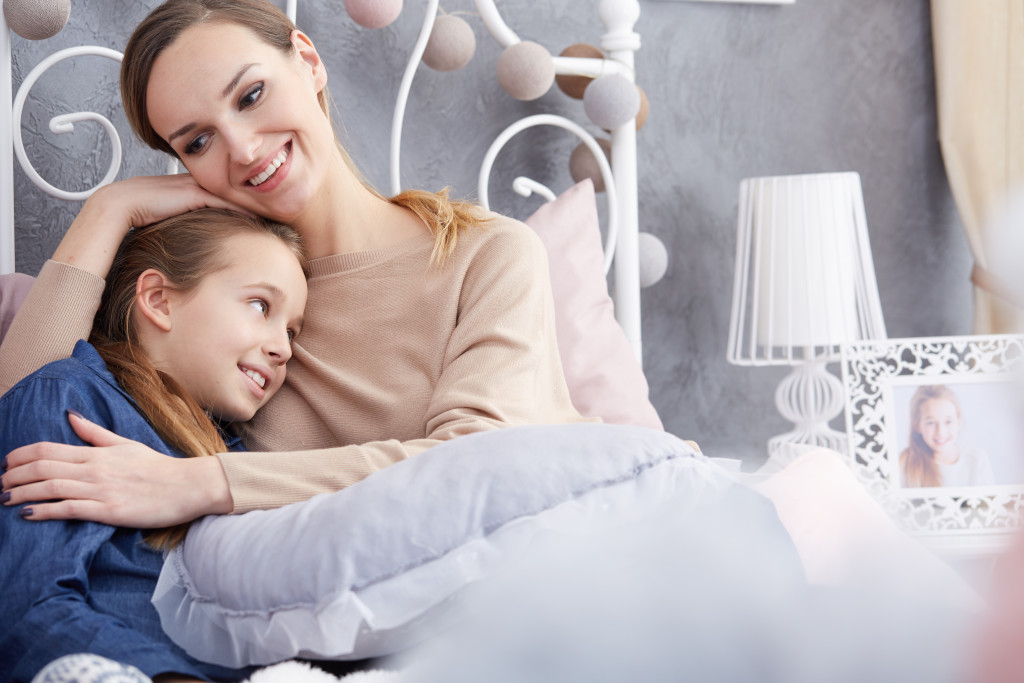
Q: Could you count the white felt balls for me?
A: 2